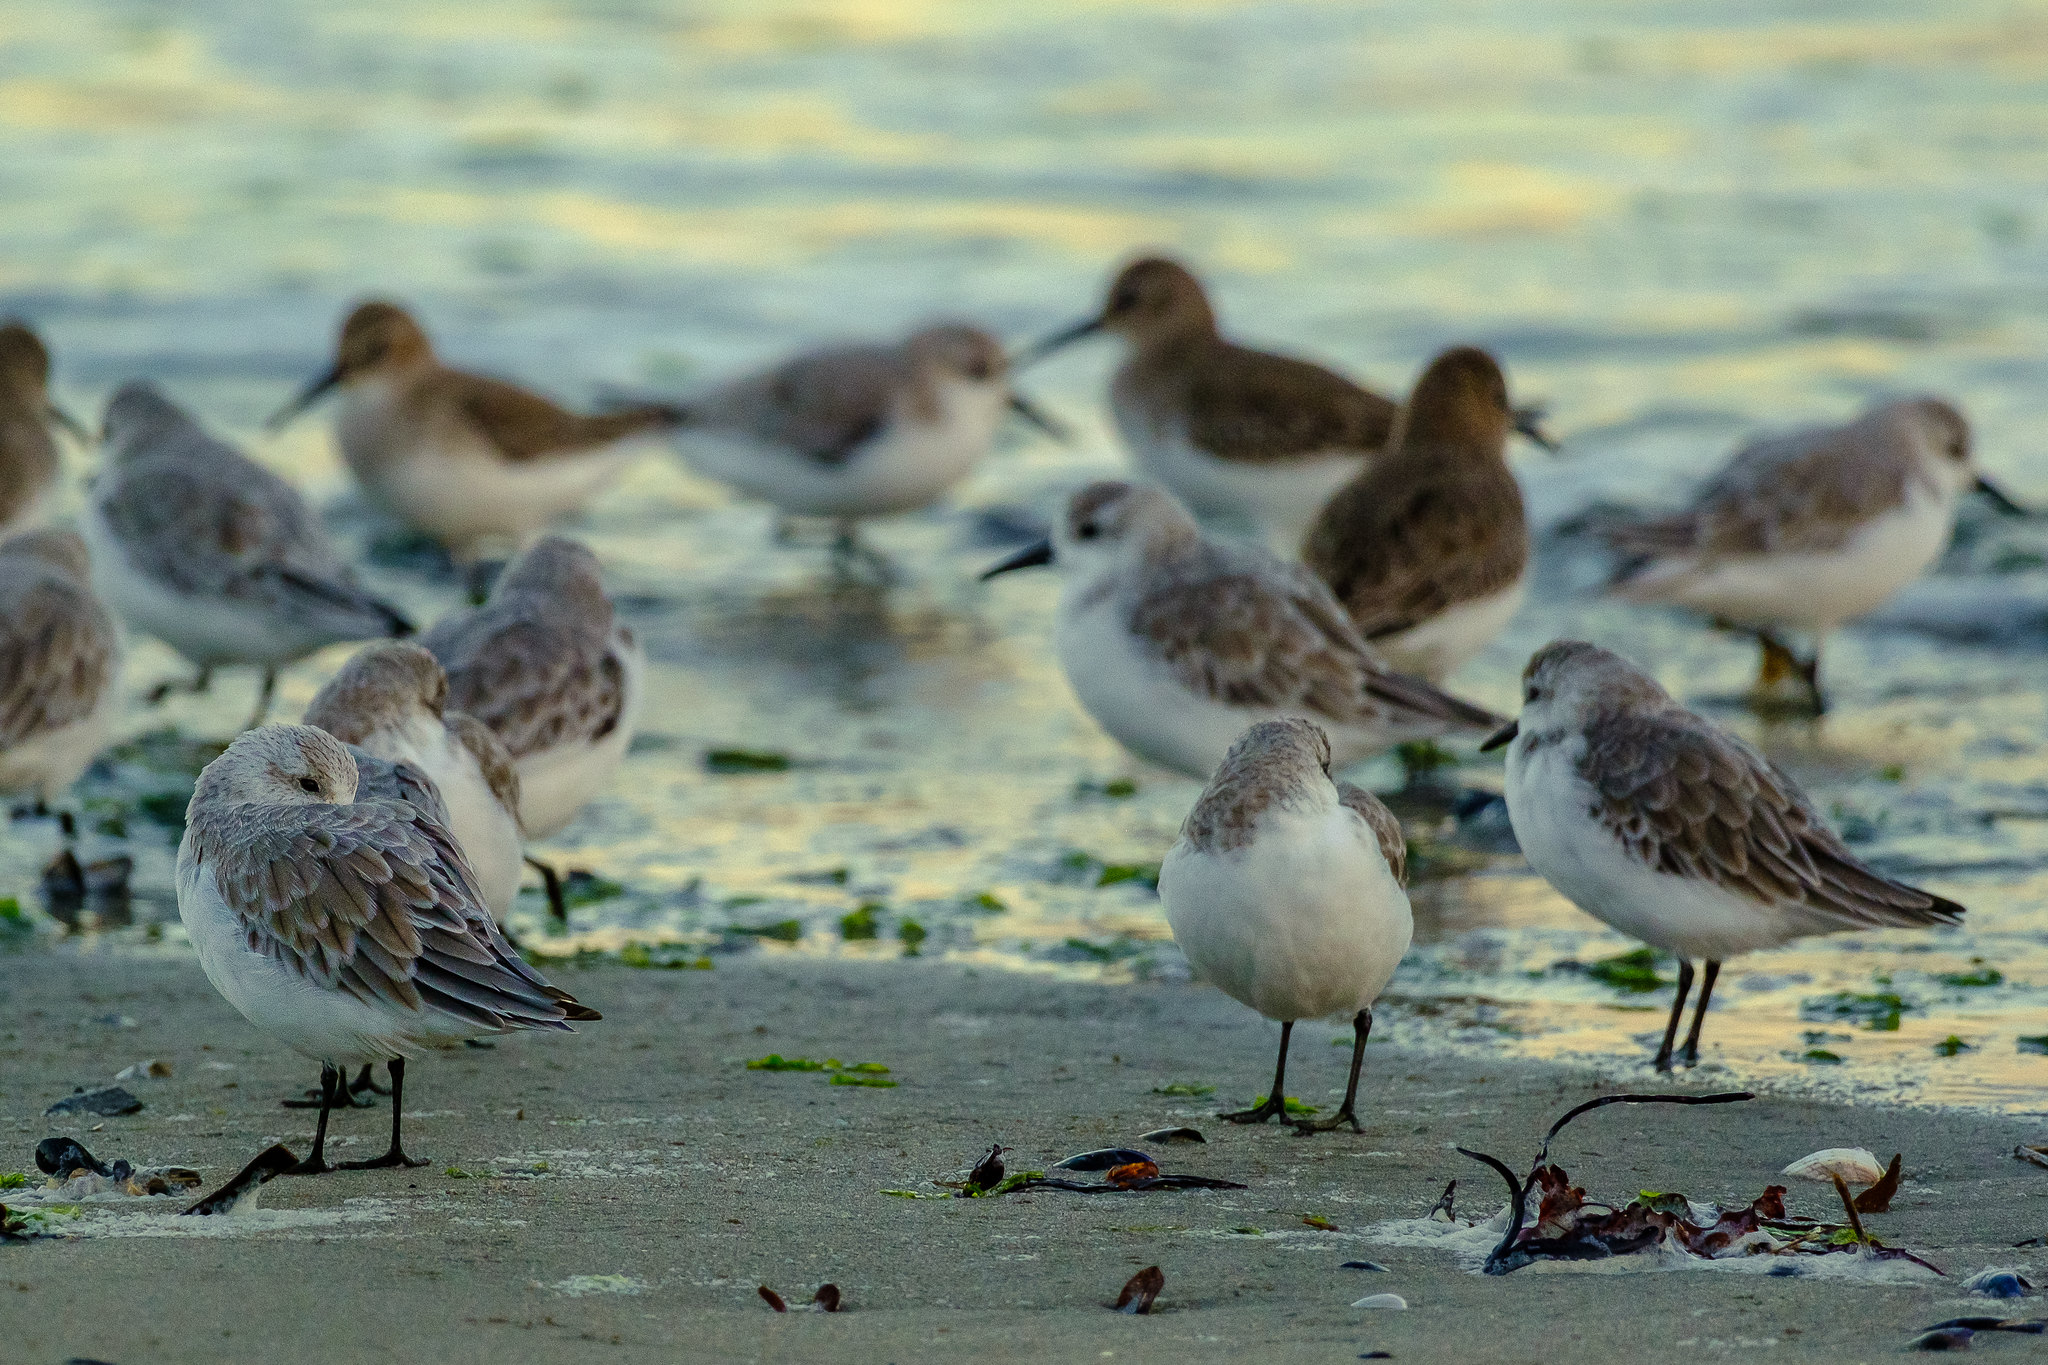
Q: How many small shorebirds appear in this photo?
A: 14